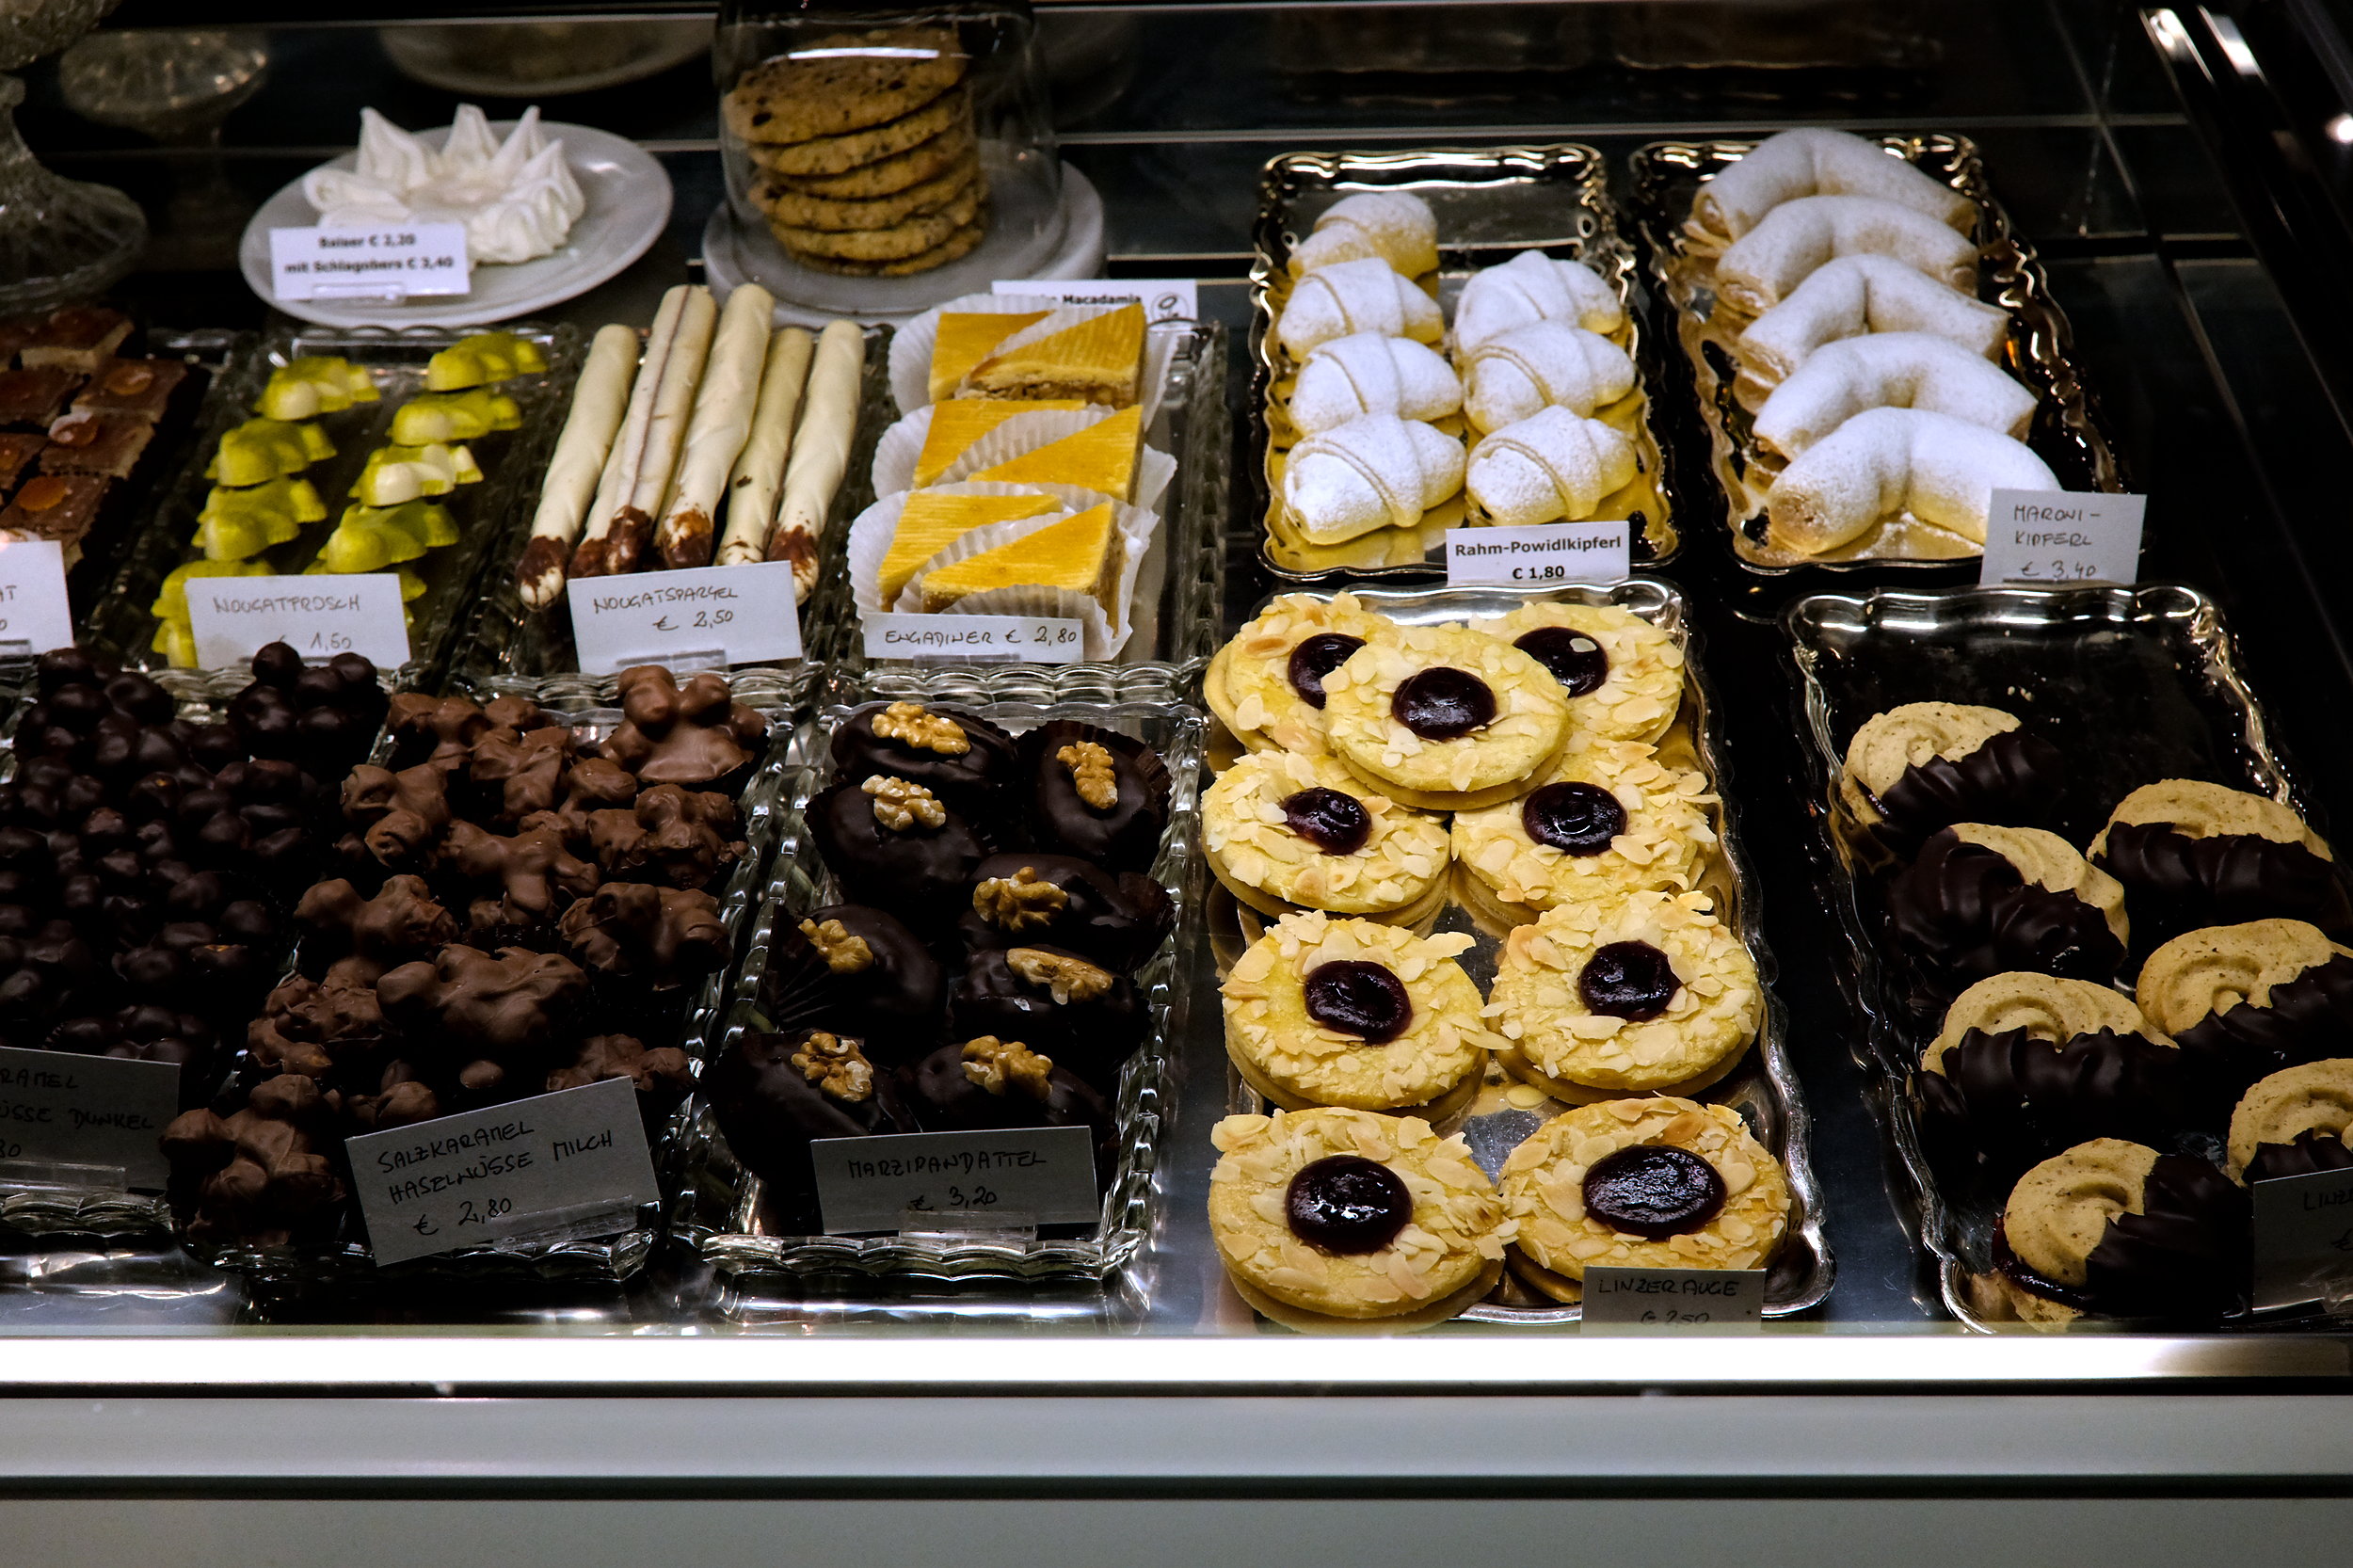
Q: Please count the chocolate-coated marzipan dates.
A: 8